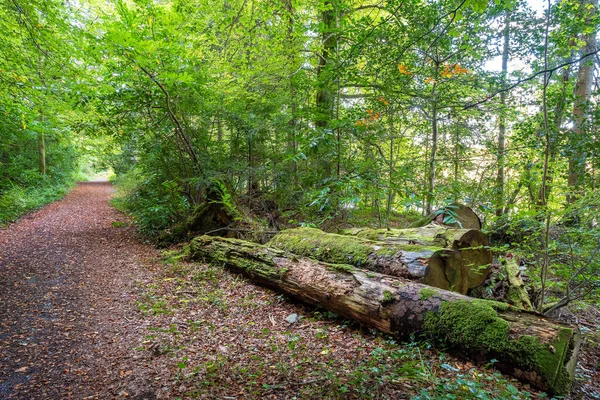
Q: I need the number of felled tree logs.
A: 4